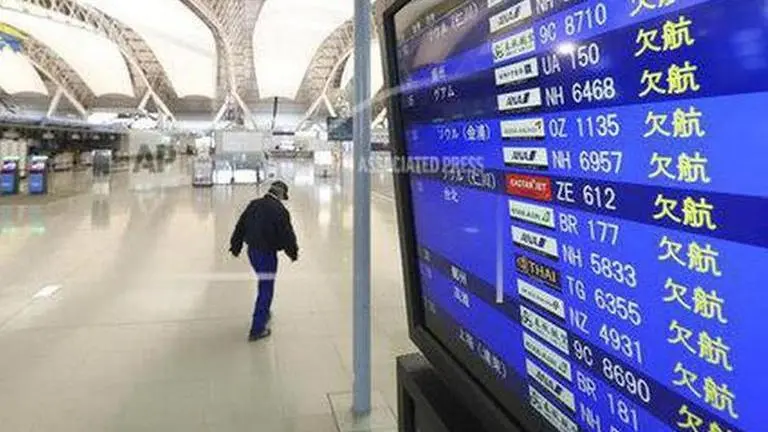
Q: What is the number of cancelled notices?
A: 11